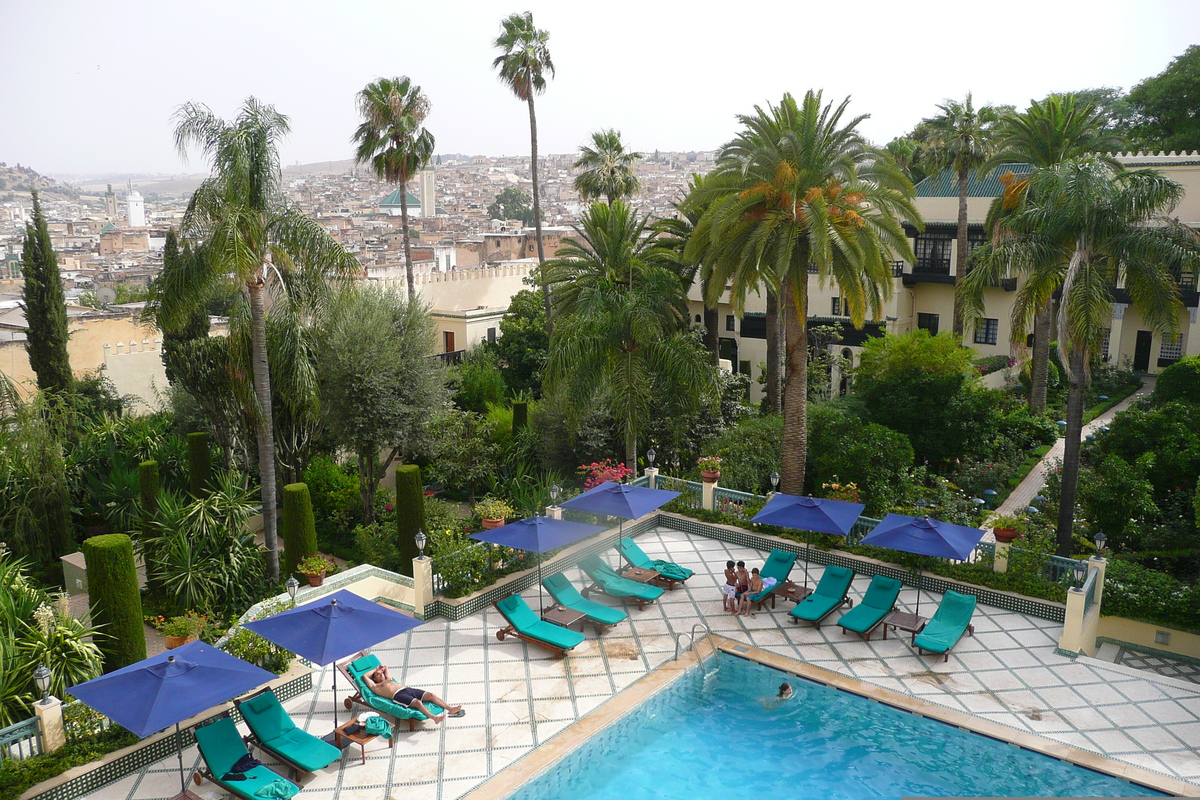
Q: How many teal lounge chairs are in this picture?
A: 11